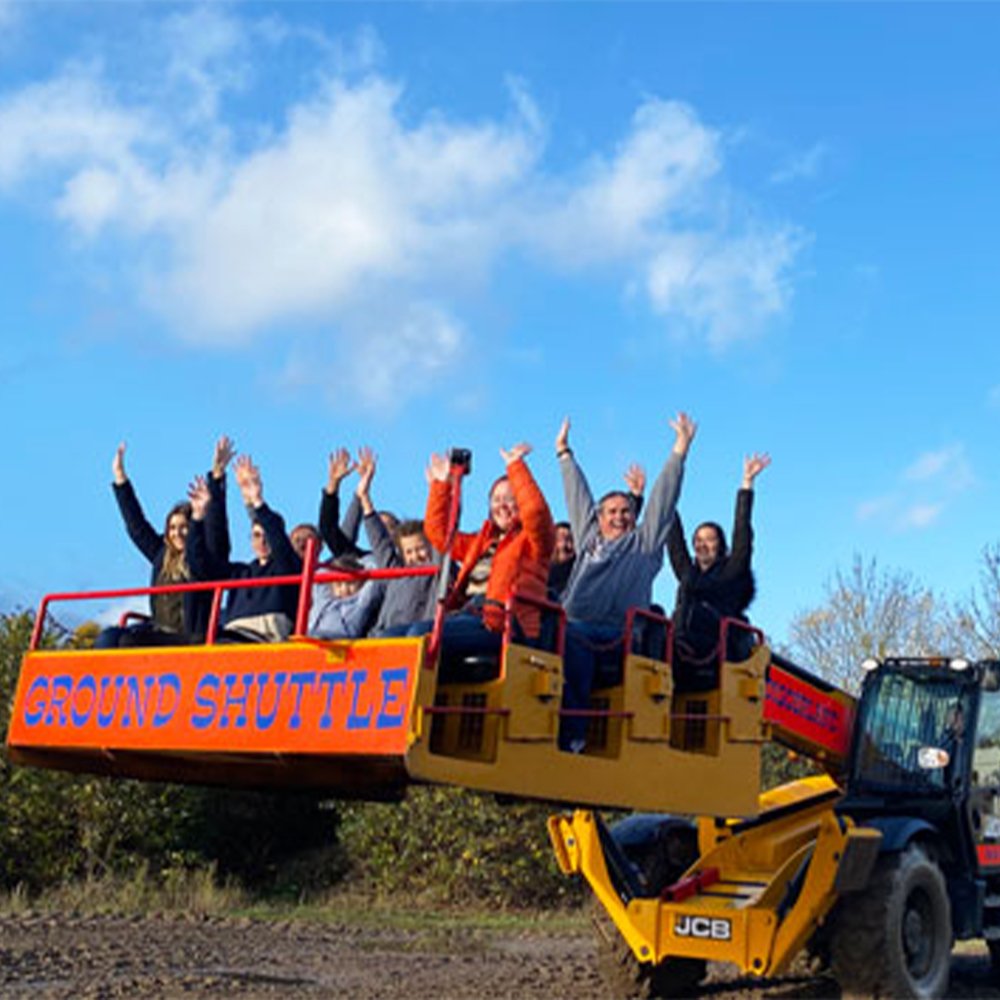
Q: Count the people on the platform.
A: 10